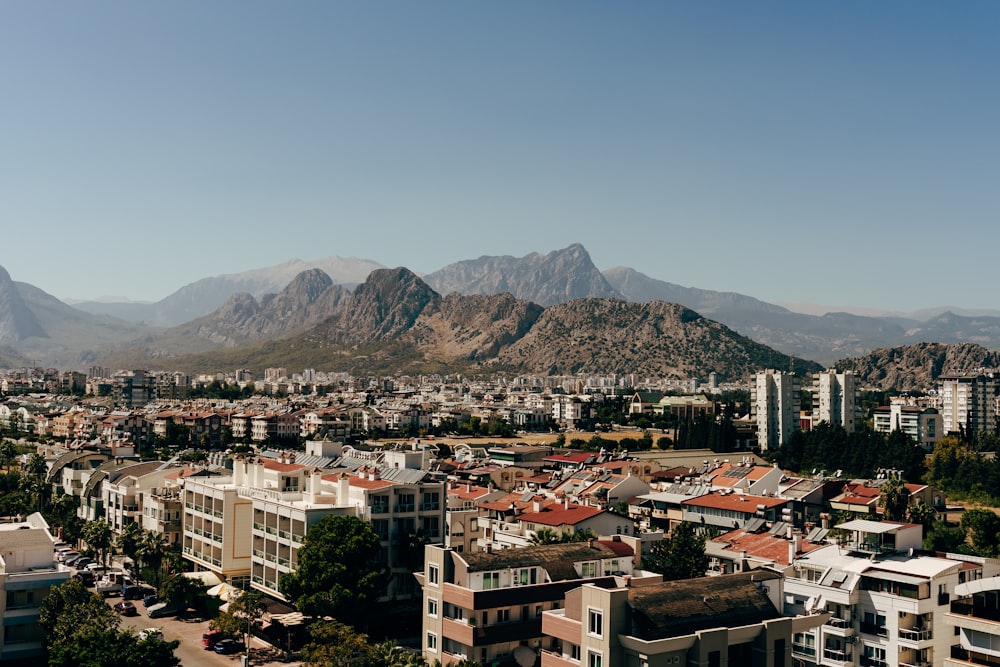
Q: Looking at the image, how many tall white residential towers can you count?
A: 3